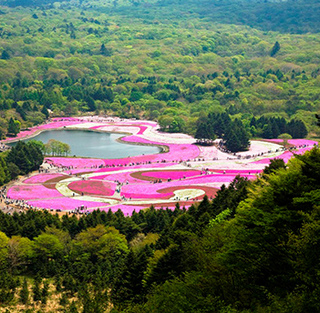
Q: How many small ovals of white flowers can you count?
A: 1